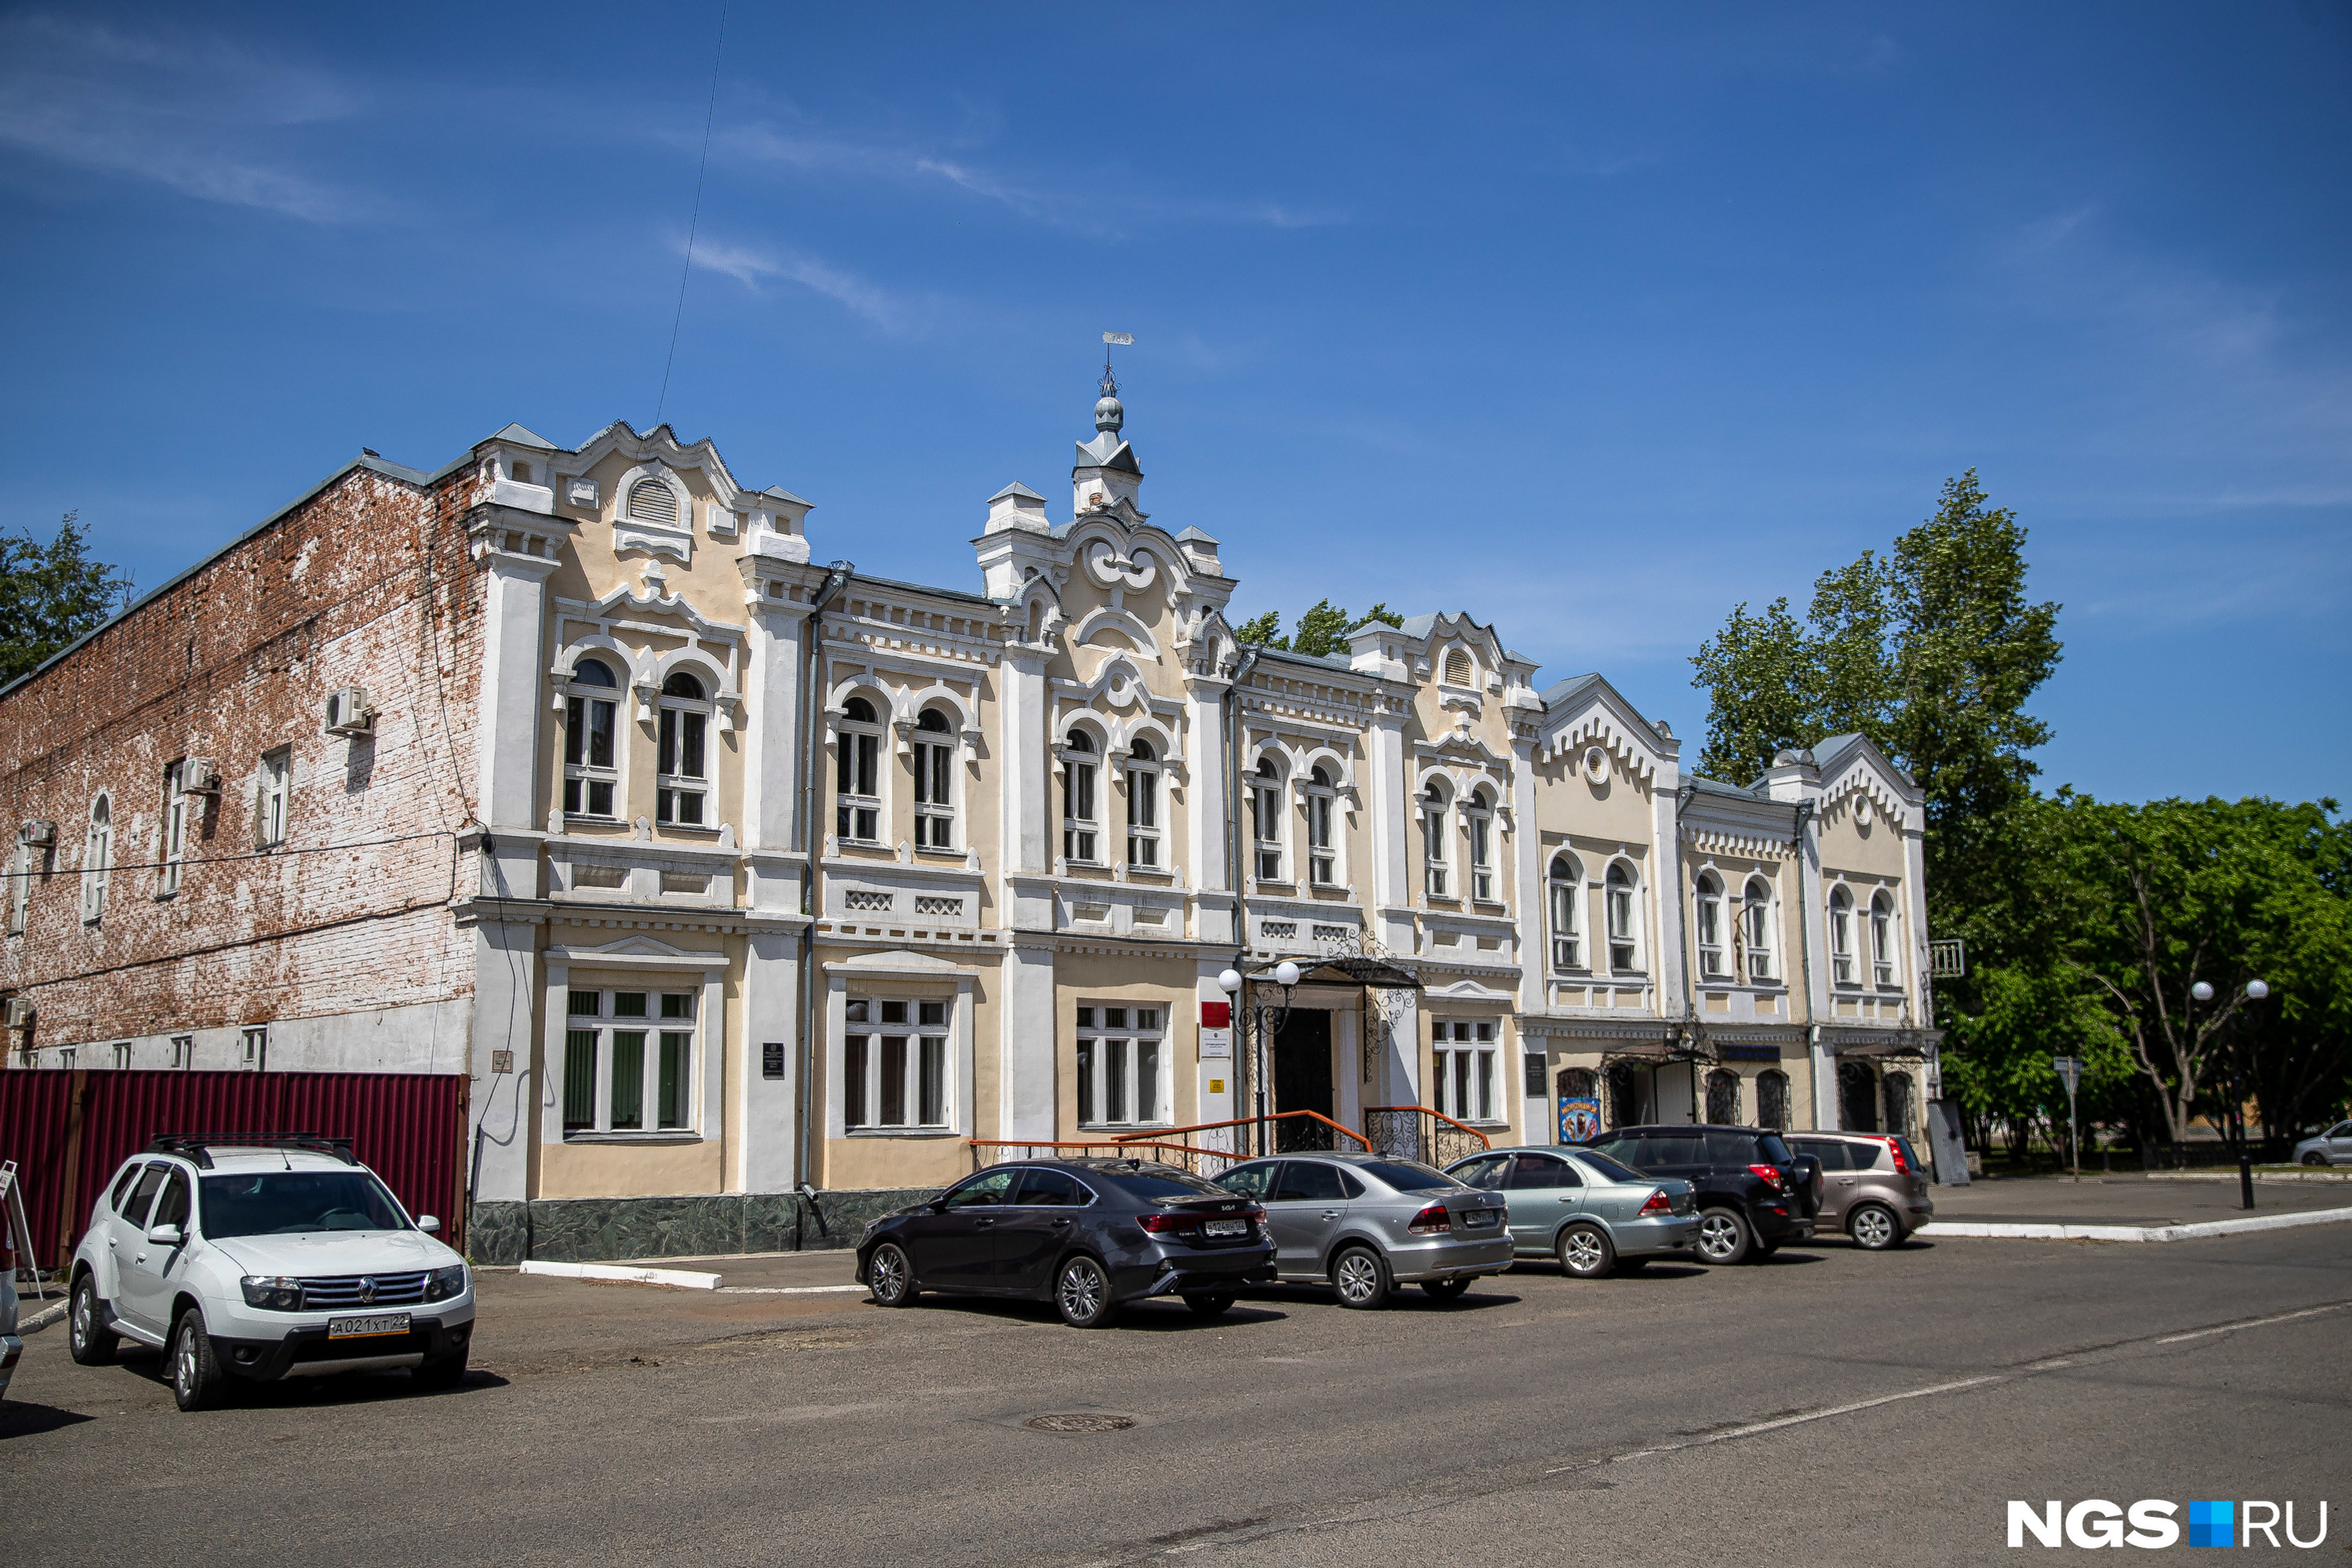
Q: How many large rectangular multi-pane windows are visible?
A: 4